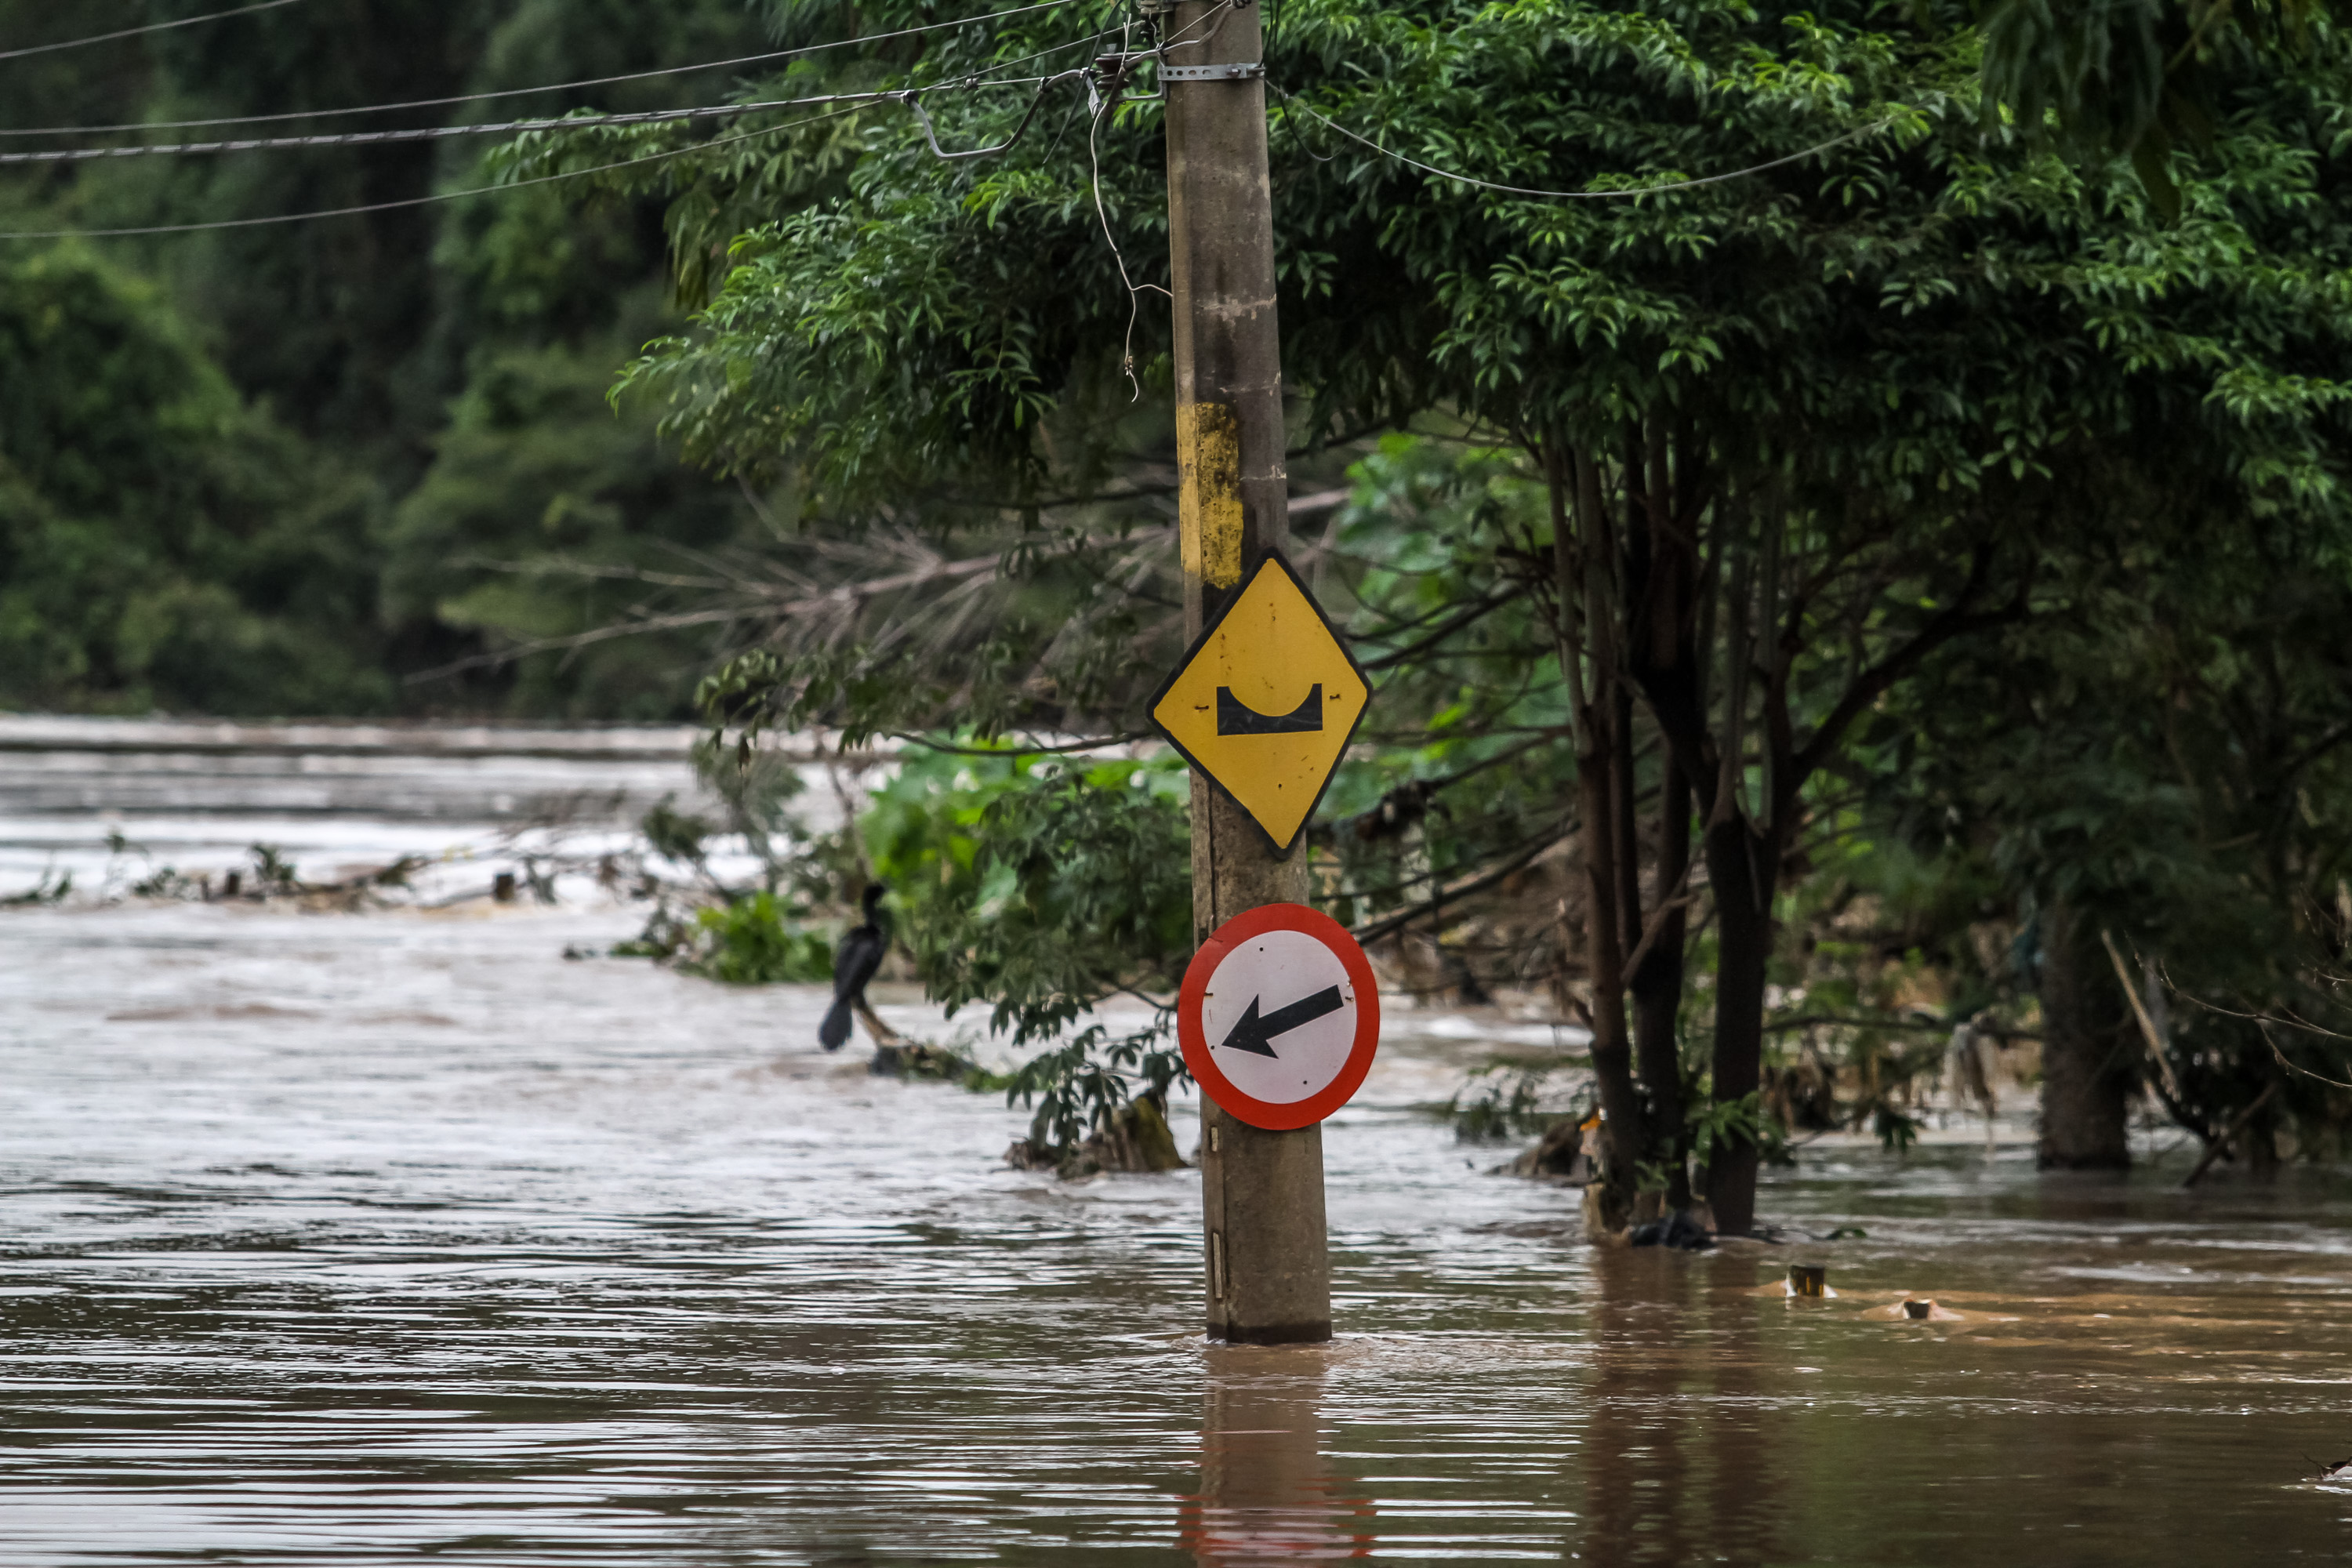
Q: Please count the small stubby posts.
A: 2